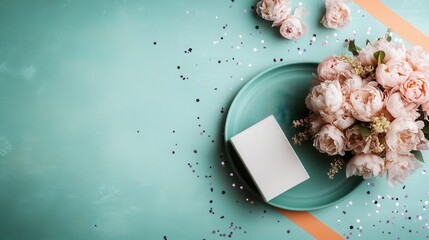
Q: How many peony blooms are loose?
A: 3